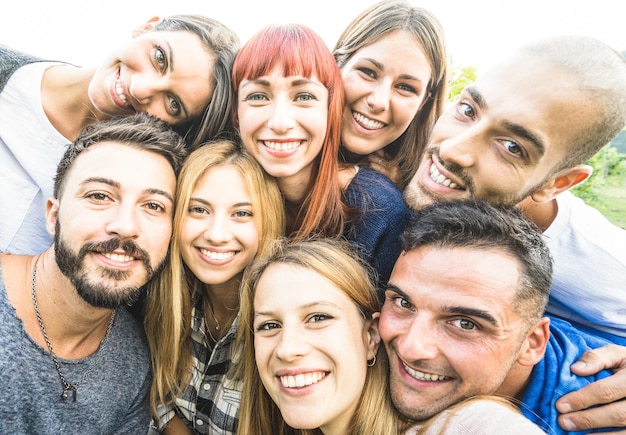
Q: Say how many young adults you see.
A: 8